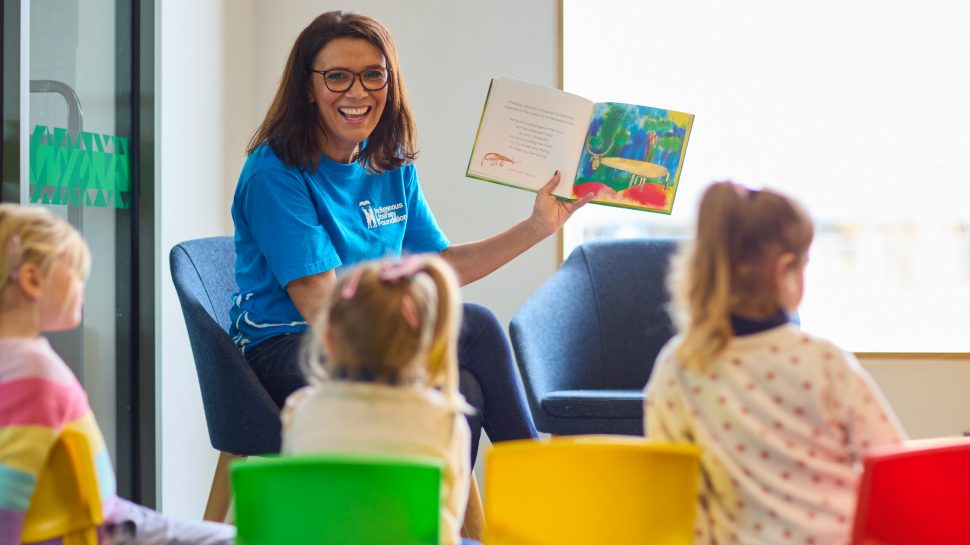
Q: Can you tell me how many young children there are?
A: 3